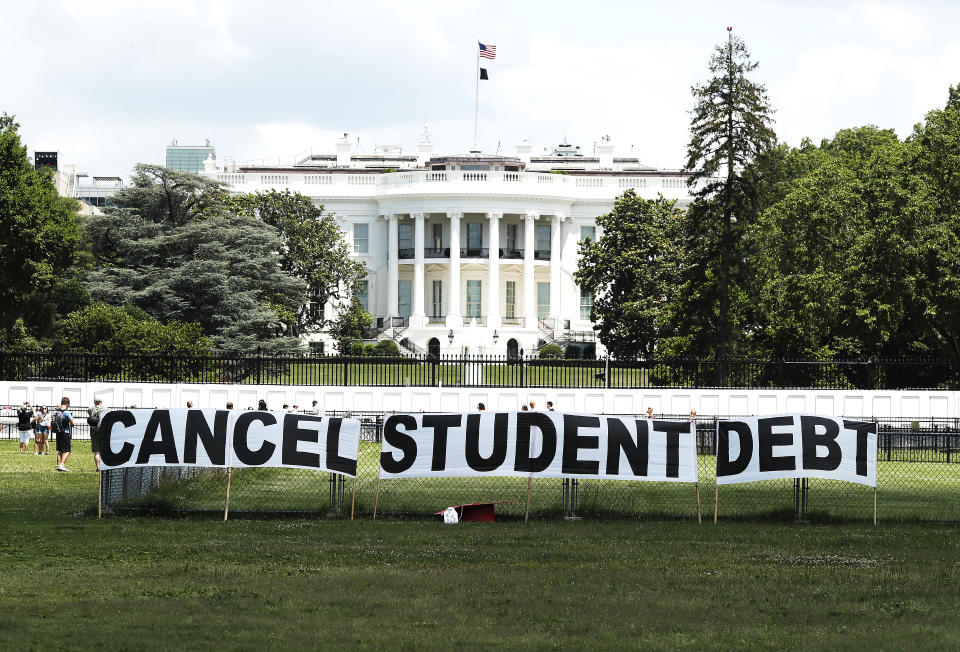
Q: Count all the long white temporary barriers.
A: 1